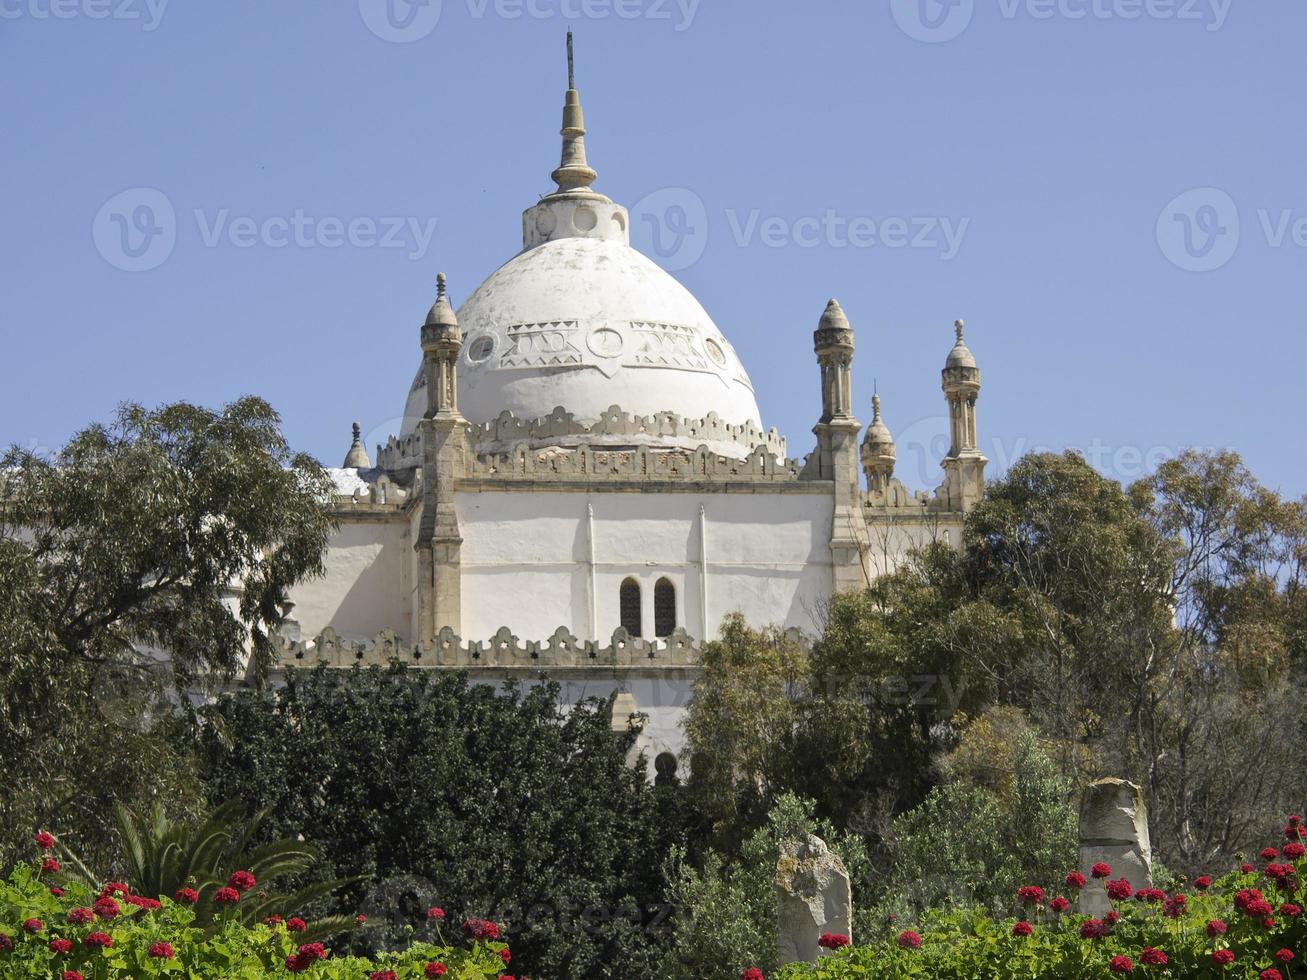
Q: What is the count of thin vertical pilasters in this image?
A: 2